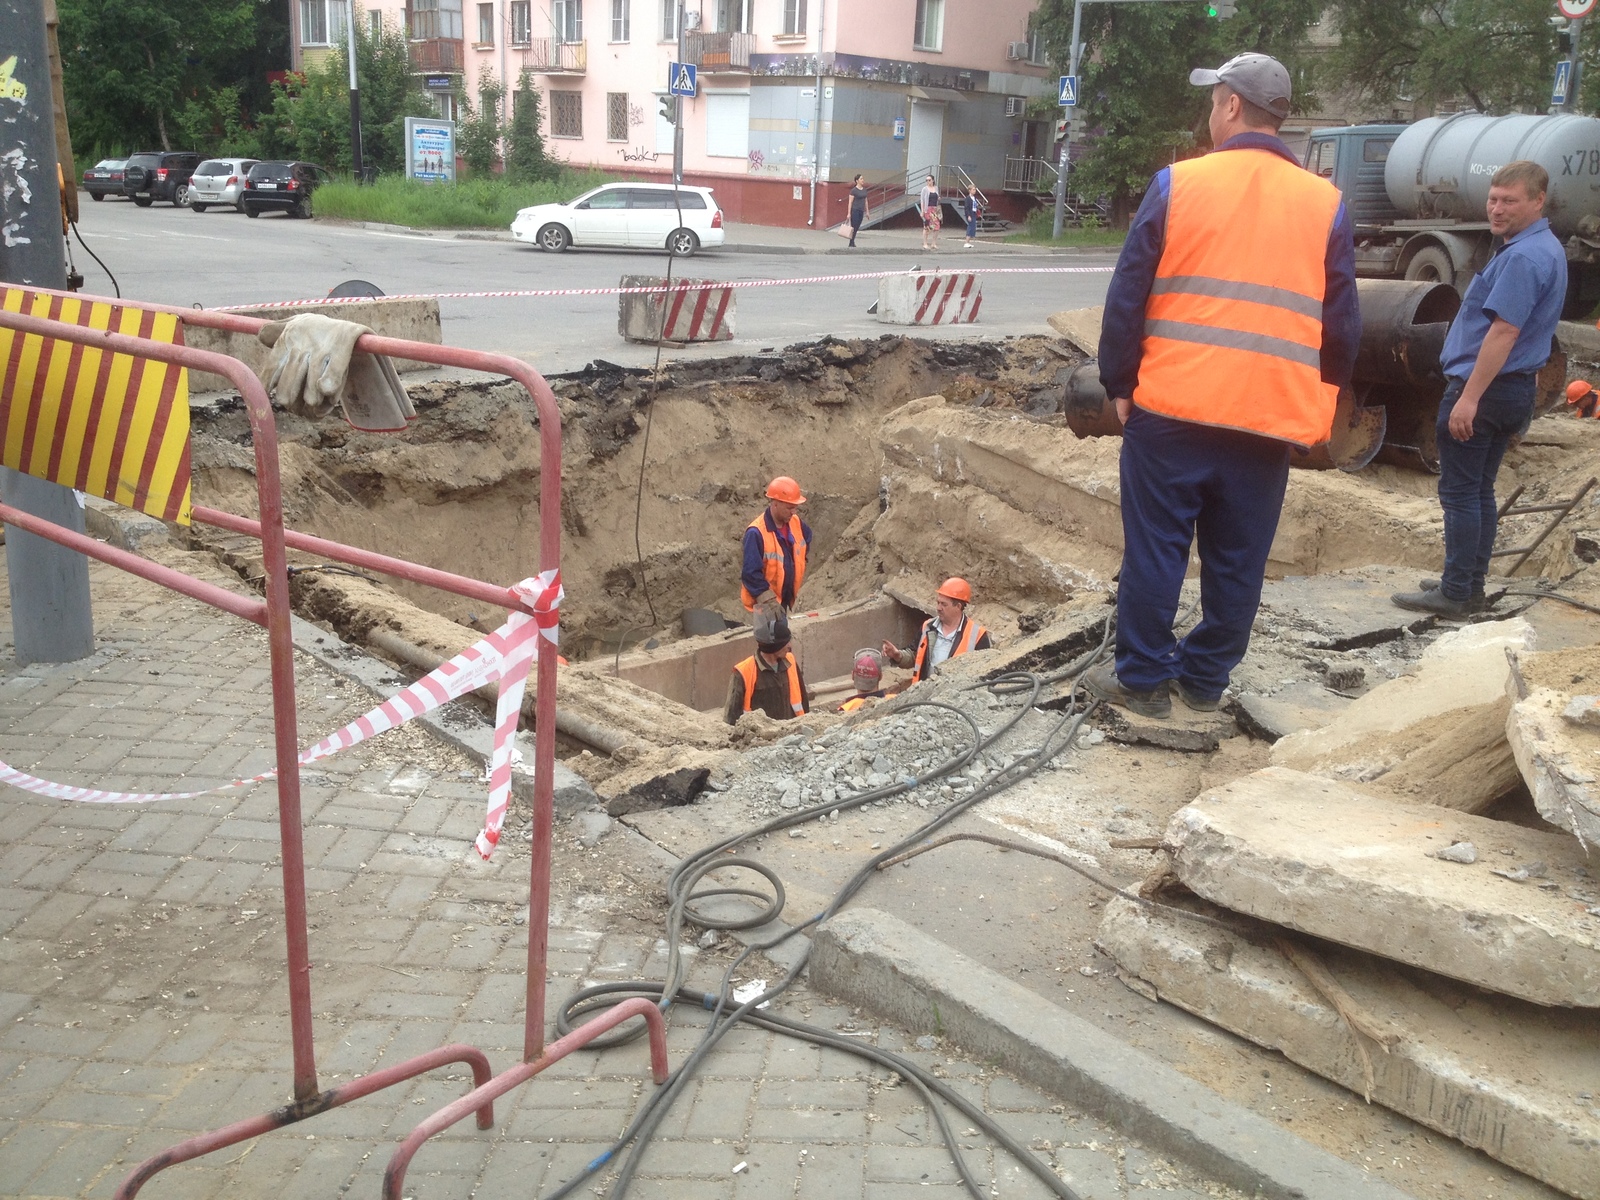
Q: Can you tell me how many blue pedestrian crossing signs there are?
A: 3